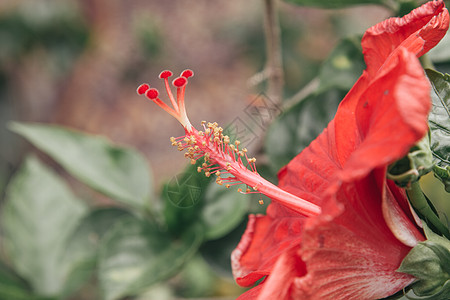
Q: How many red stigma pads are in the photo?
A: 5